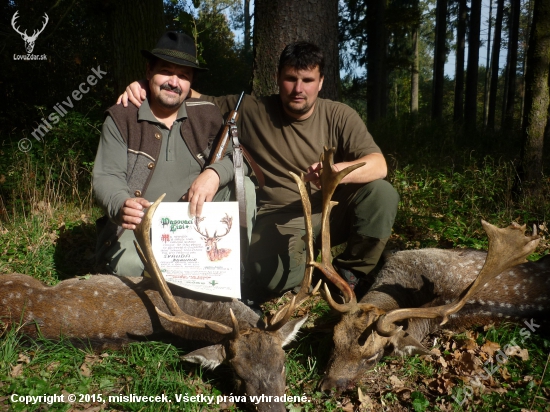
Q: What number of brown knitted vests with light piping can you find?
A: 1